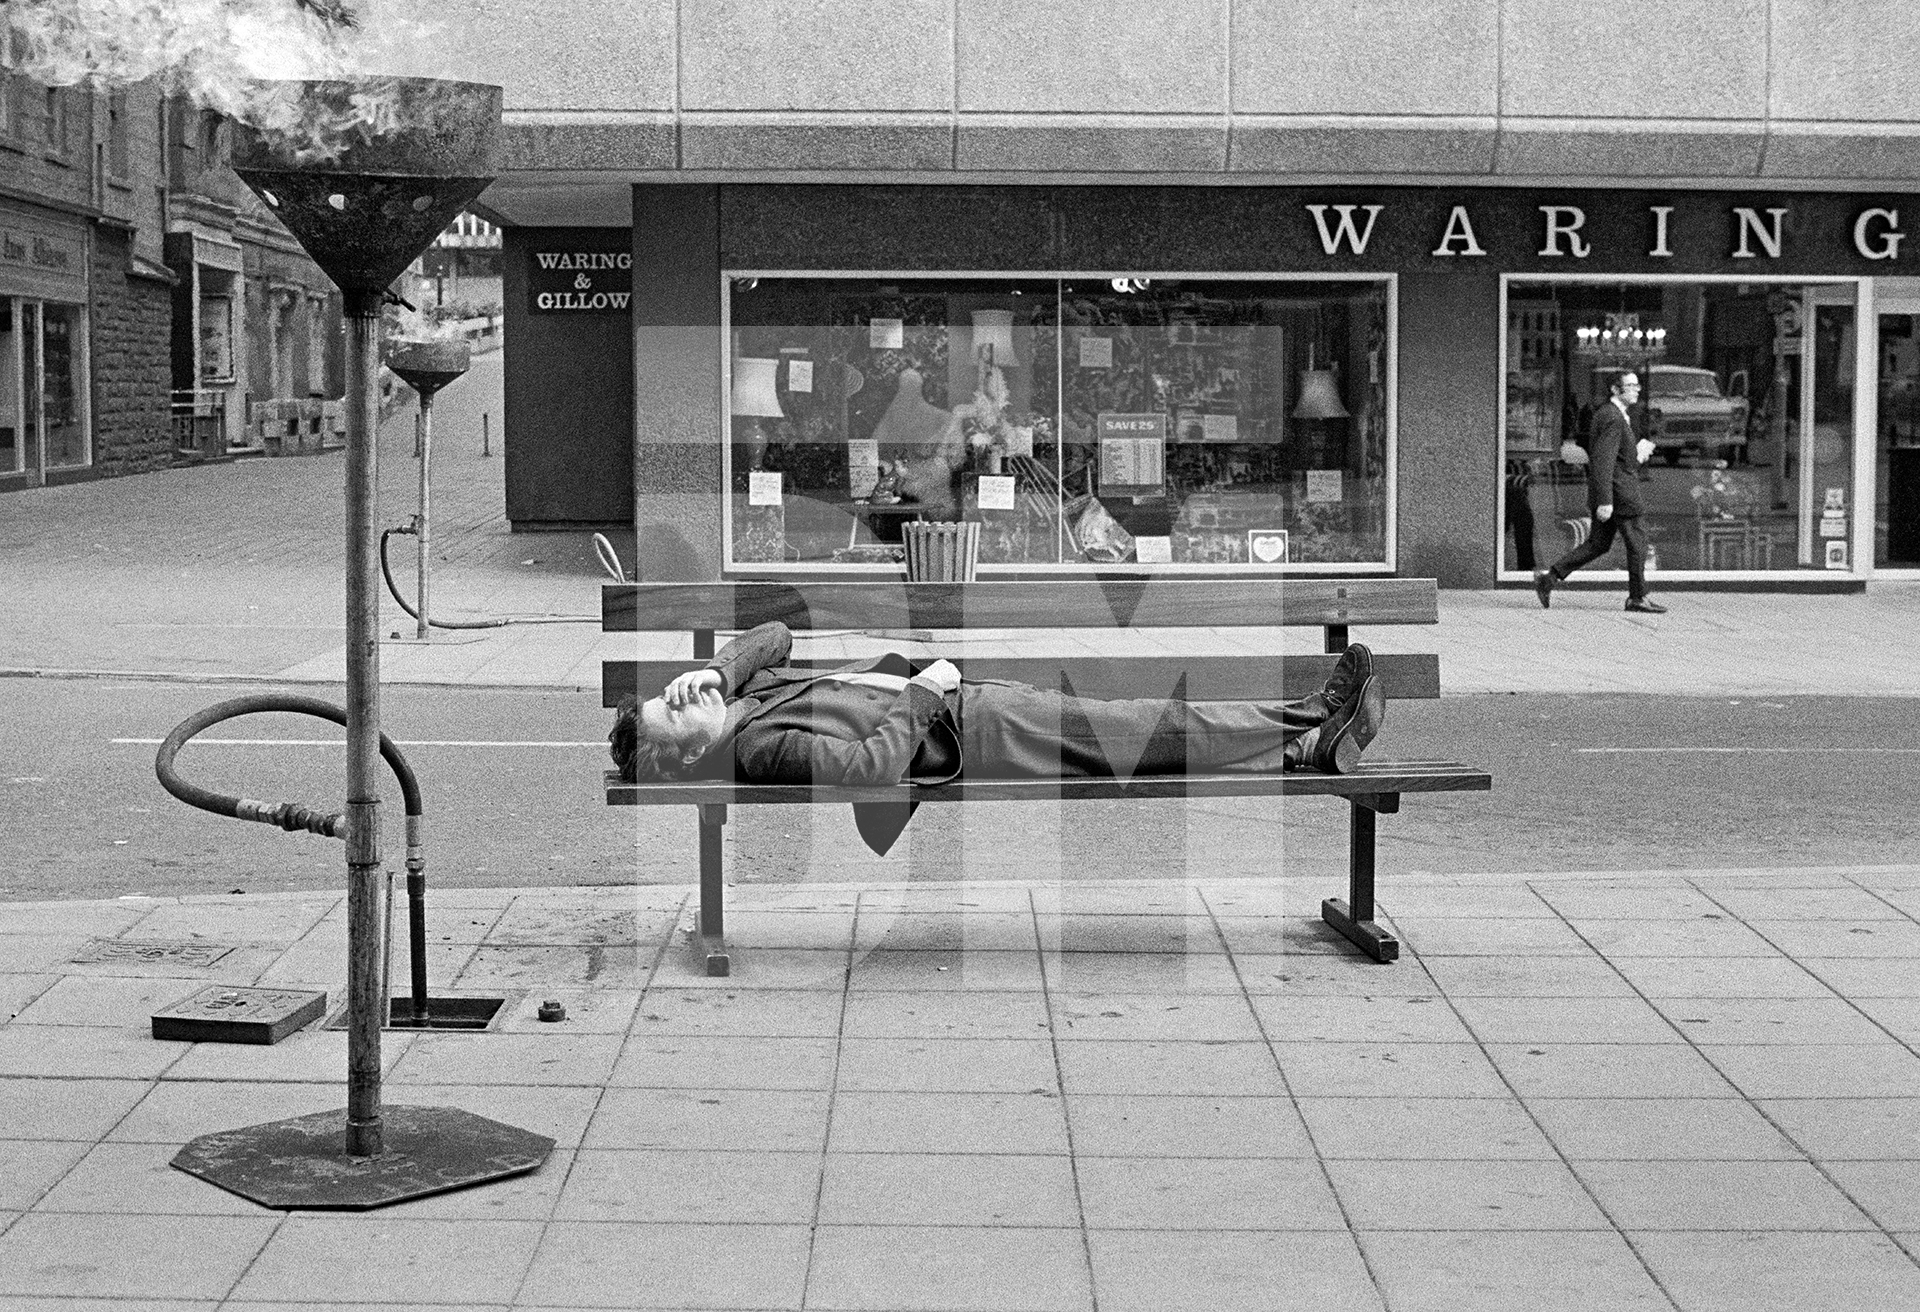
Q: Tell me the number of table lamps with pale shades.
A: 3